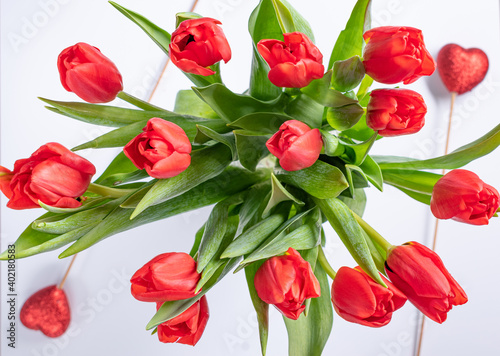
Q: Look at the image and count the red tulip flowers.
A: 14